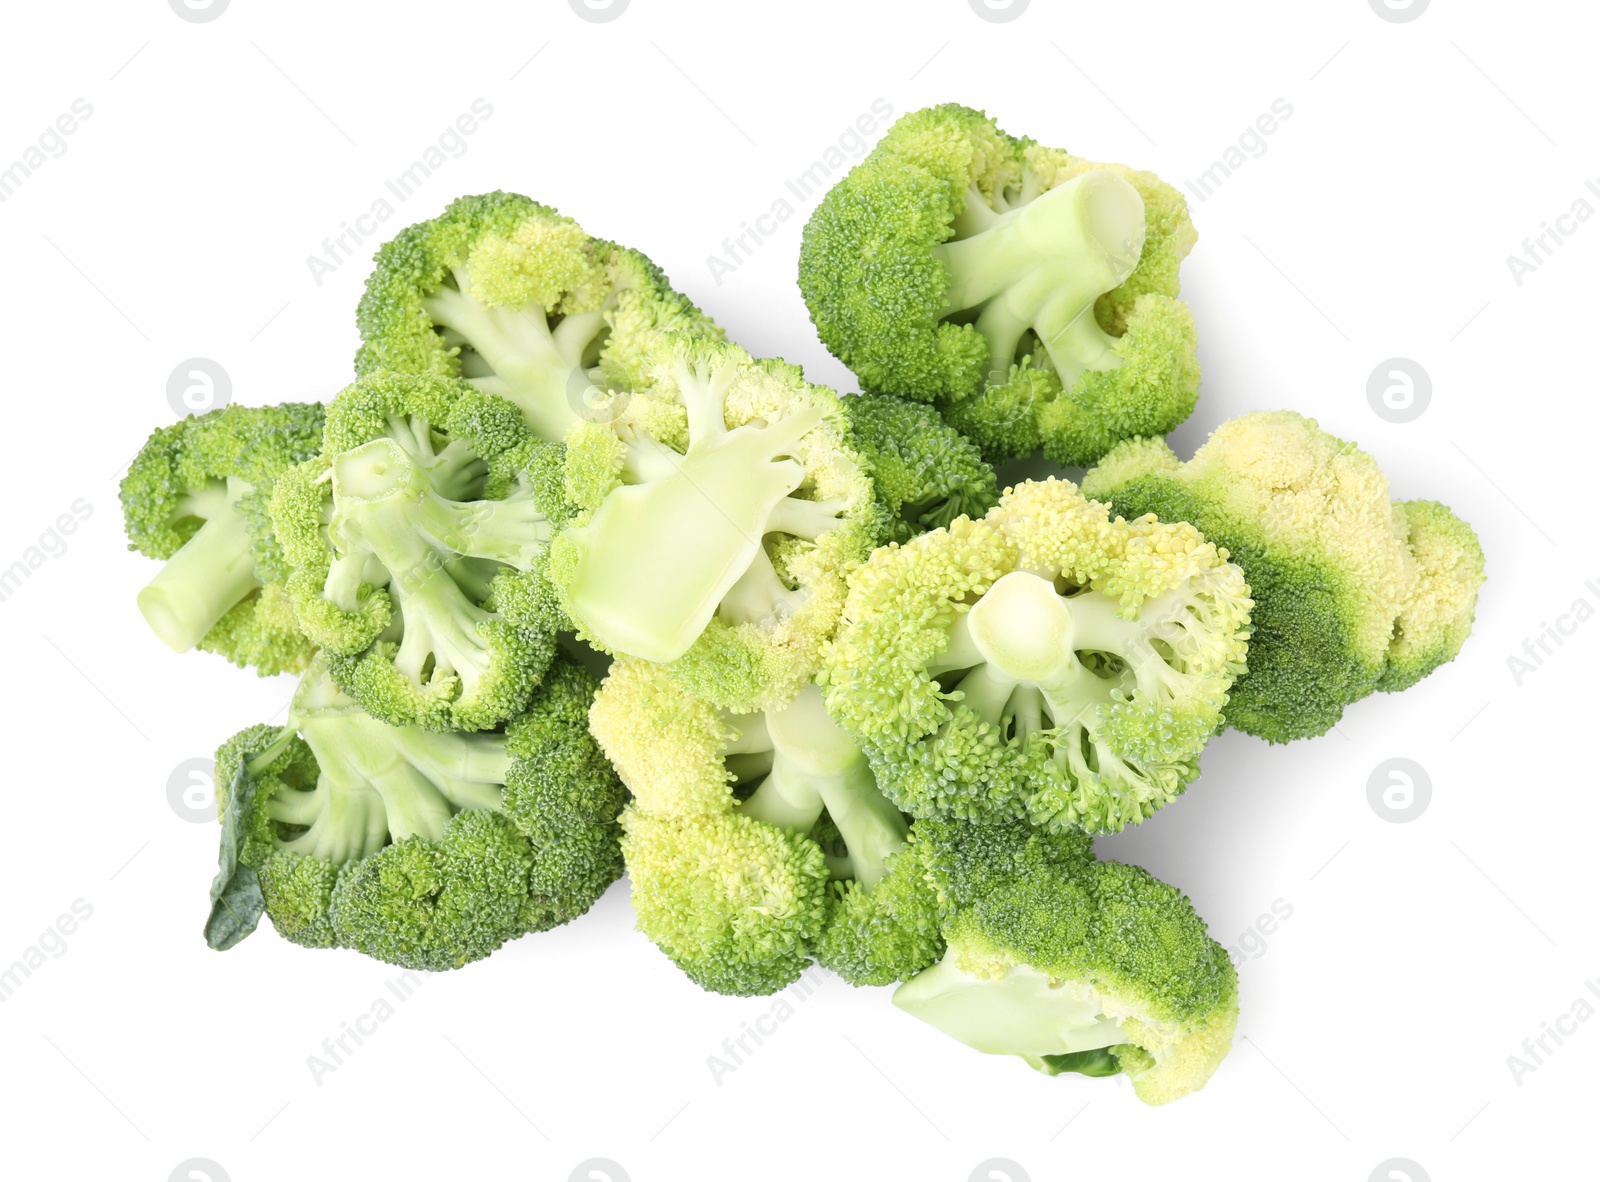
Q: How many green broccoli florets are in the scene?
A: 11